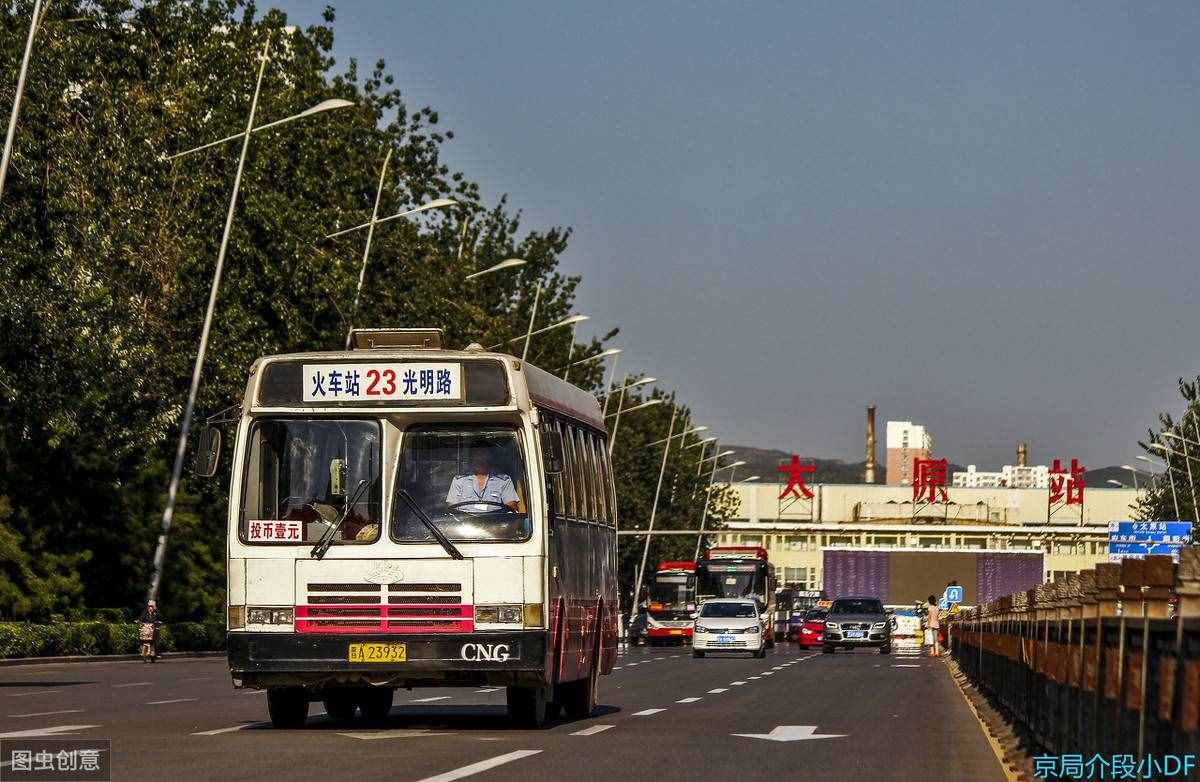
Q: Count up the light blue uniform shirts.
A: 1